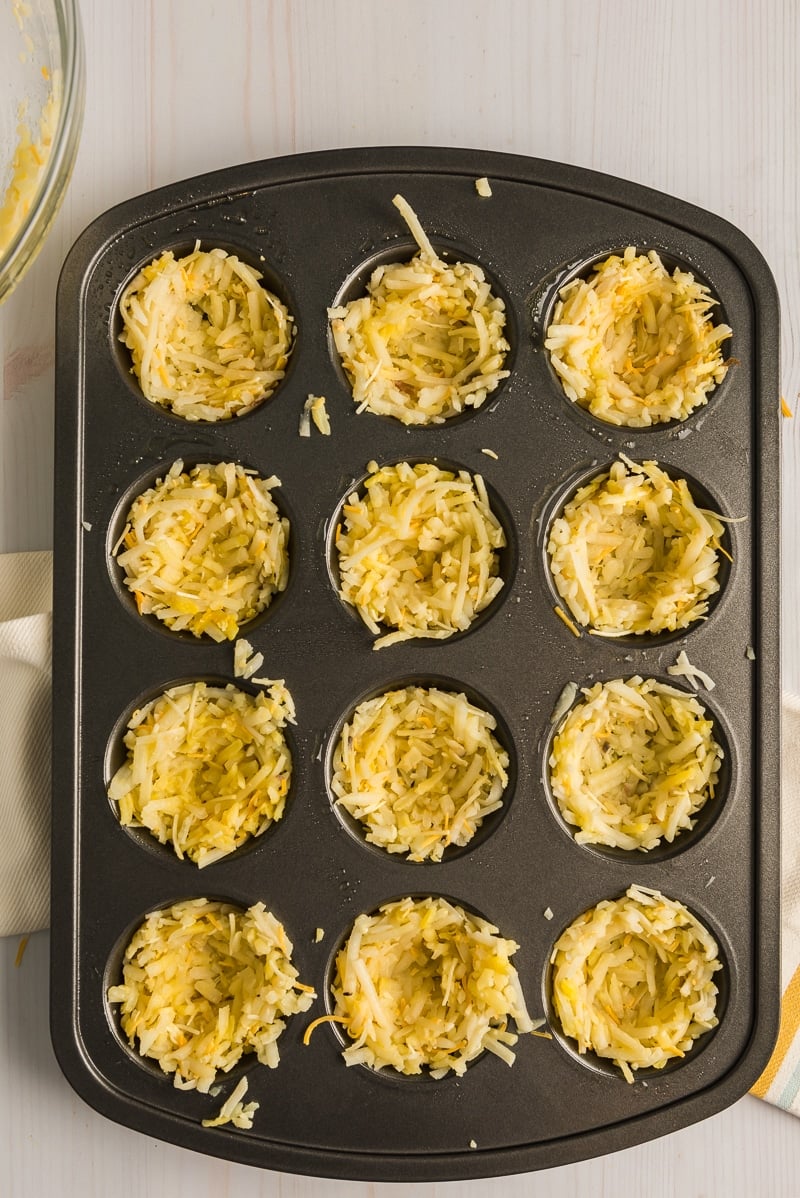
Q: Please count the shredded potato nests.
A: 12